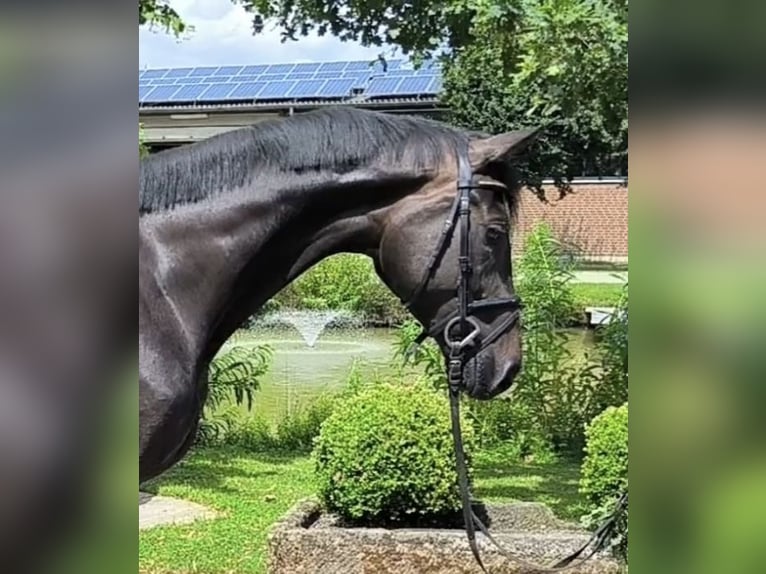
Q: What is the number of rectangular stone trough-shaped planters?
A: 1